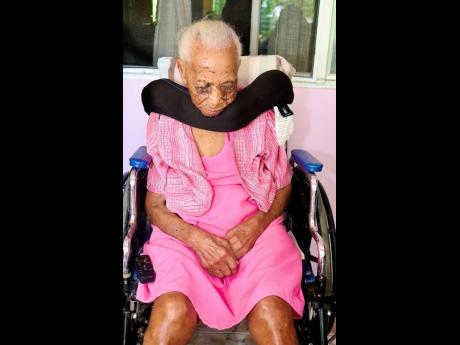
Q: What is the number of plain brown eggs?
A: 0